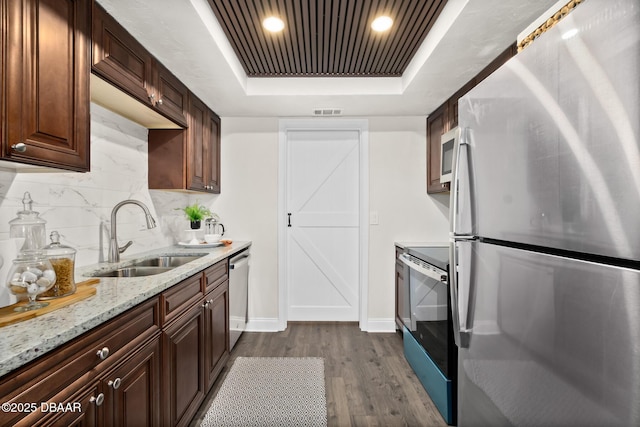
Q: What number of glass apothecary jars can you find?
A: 3